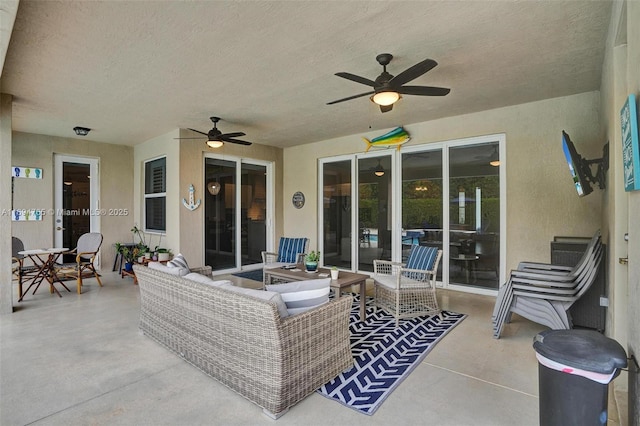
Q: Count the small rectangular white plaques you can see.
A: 2